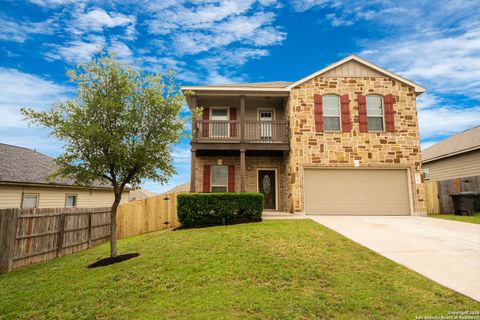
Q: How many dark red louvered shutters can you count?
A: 8